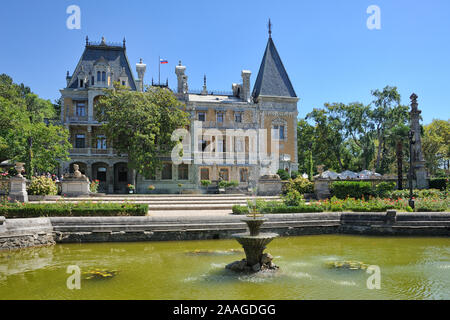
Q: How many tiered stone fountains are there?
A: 1